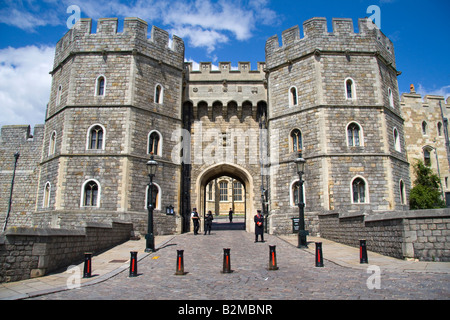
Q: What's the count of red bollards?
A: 7